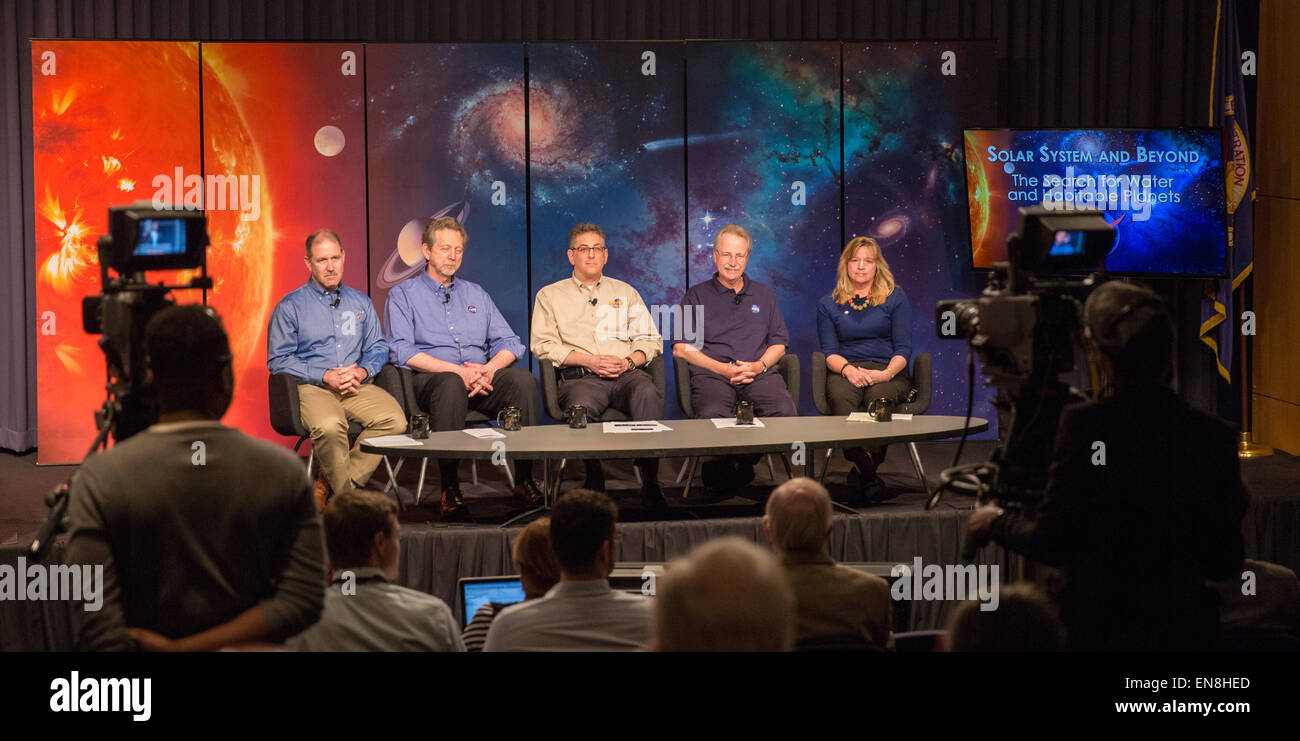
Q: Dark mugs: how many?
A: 5